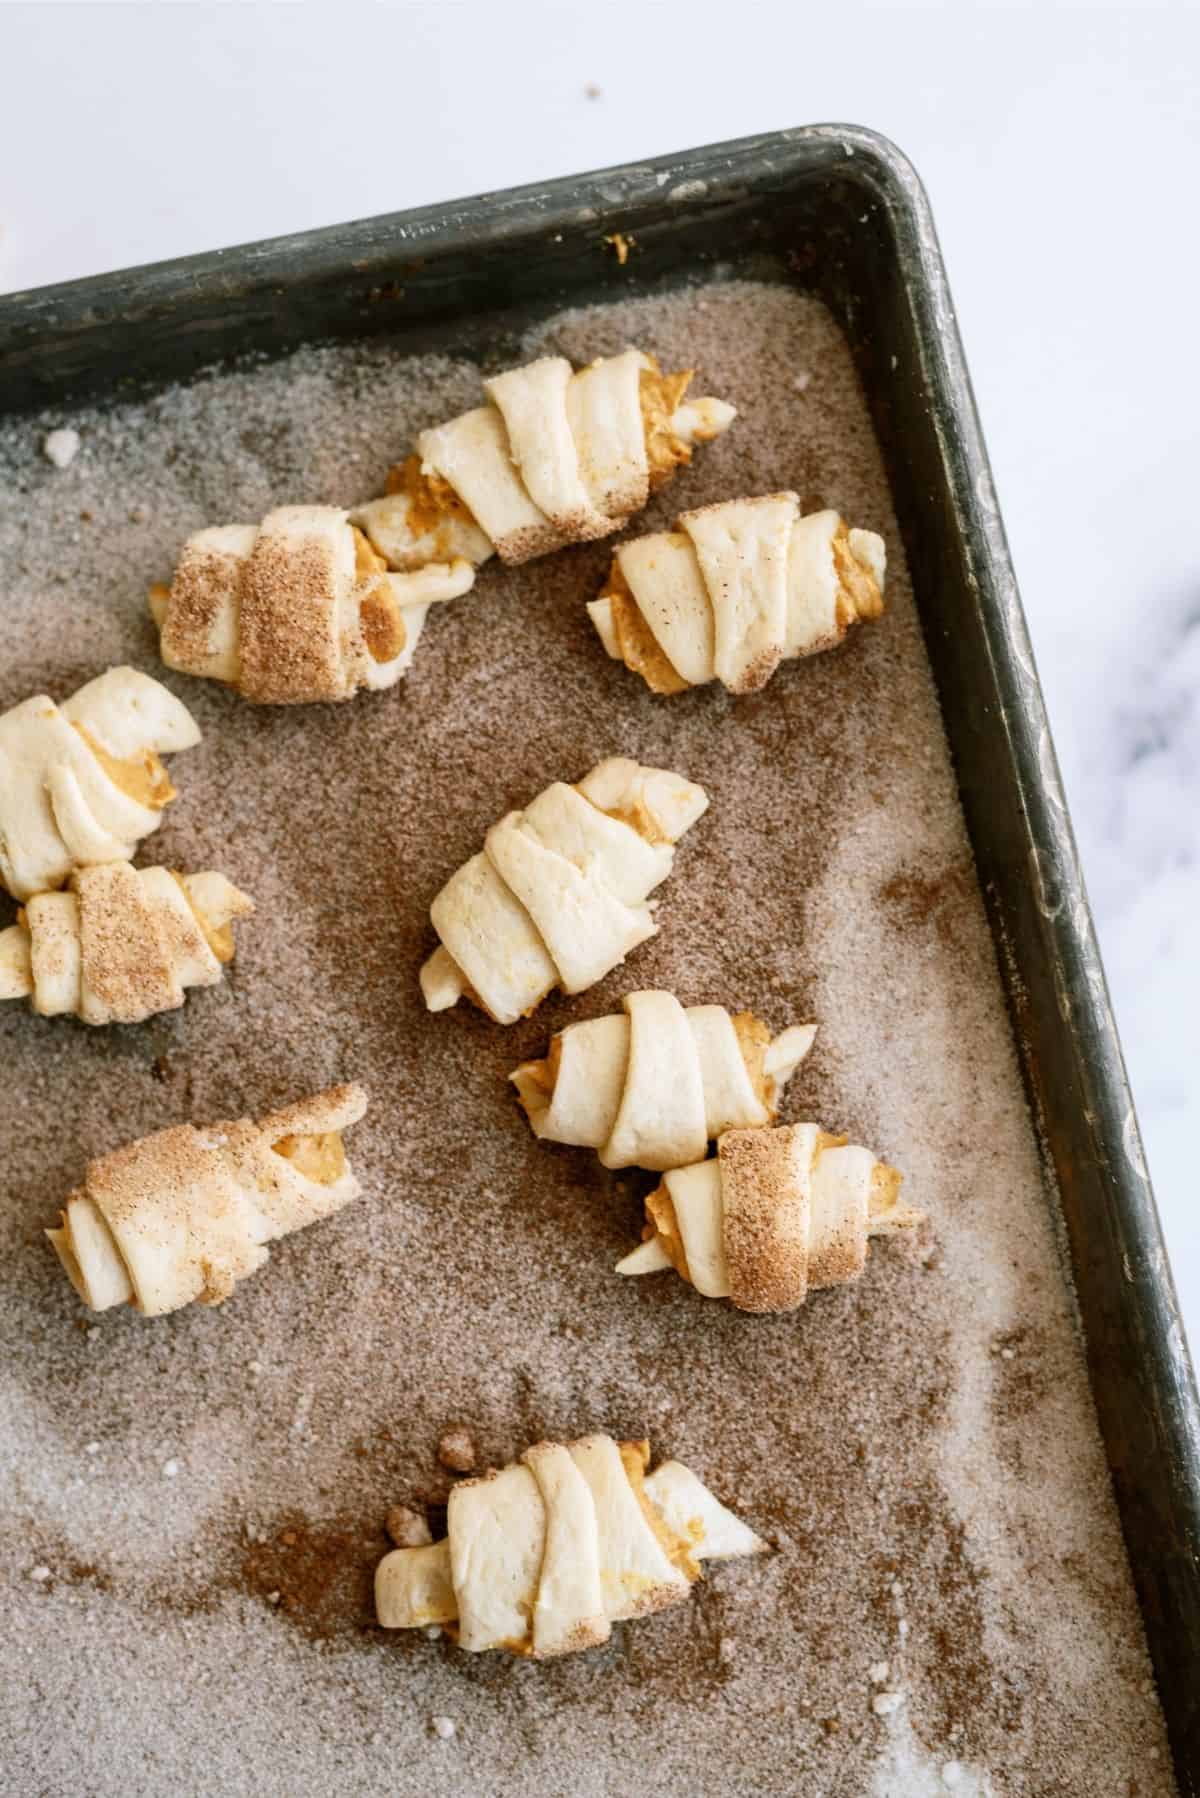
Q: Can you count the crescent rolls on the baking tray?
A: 10